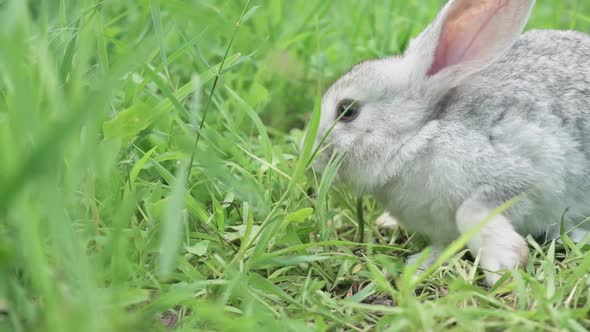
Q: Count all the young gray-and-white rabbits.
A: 1